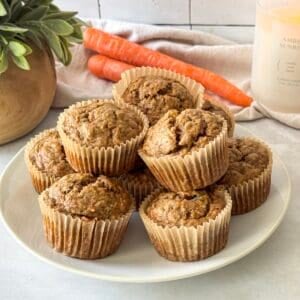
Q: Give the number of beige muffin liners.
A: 9